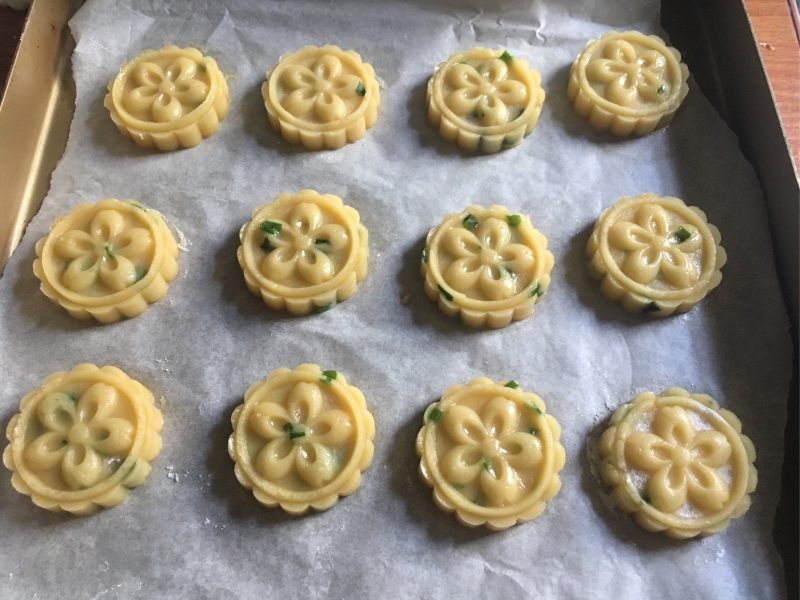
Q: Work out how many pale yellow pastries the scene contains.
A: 12